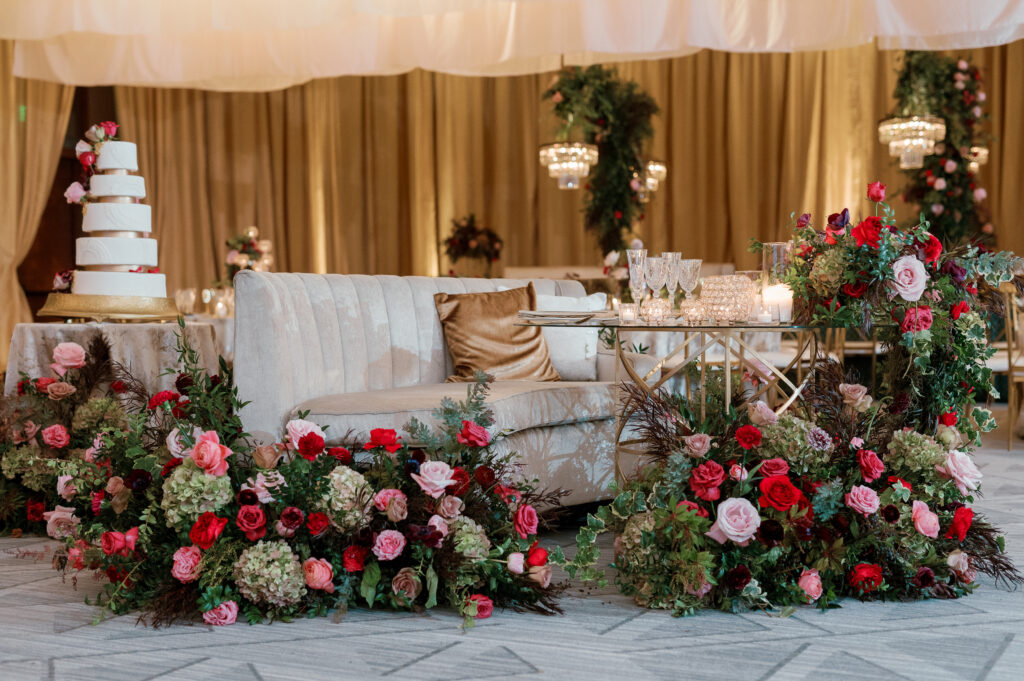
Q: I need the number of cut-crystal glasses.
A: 4